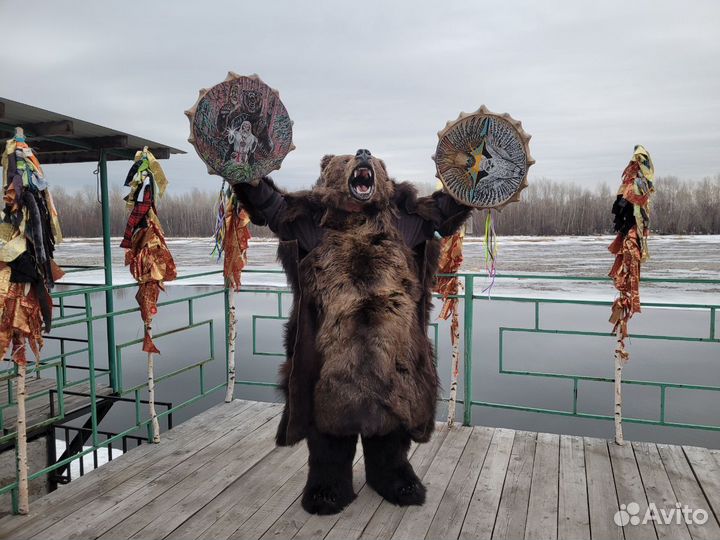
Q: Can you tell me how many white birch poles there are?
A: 5